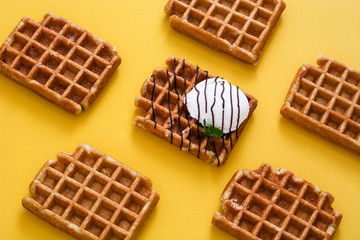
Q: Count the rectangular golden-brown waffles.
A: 6